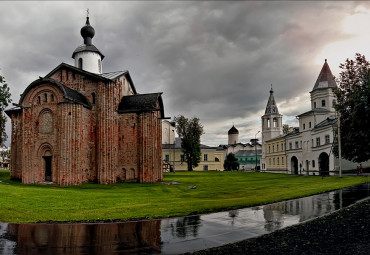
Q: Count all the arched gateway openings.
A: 2